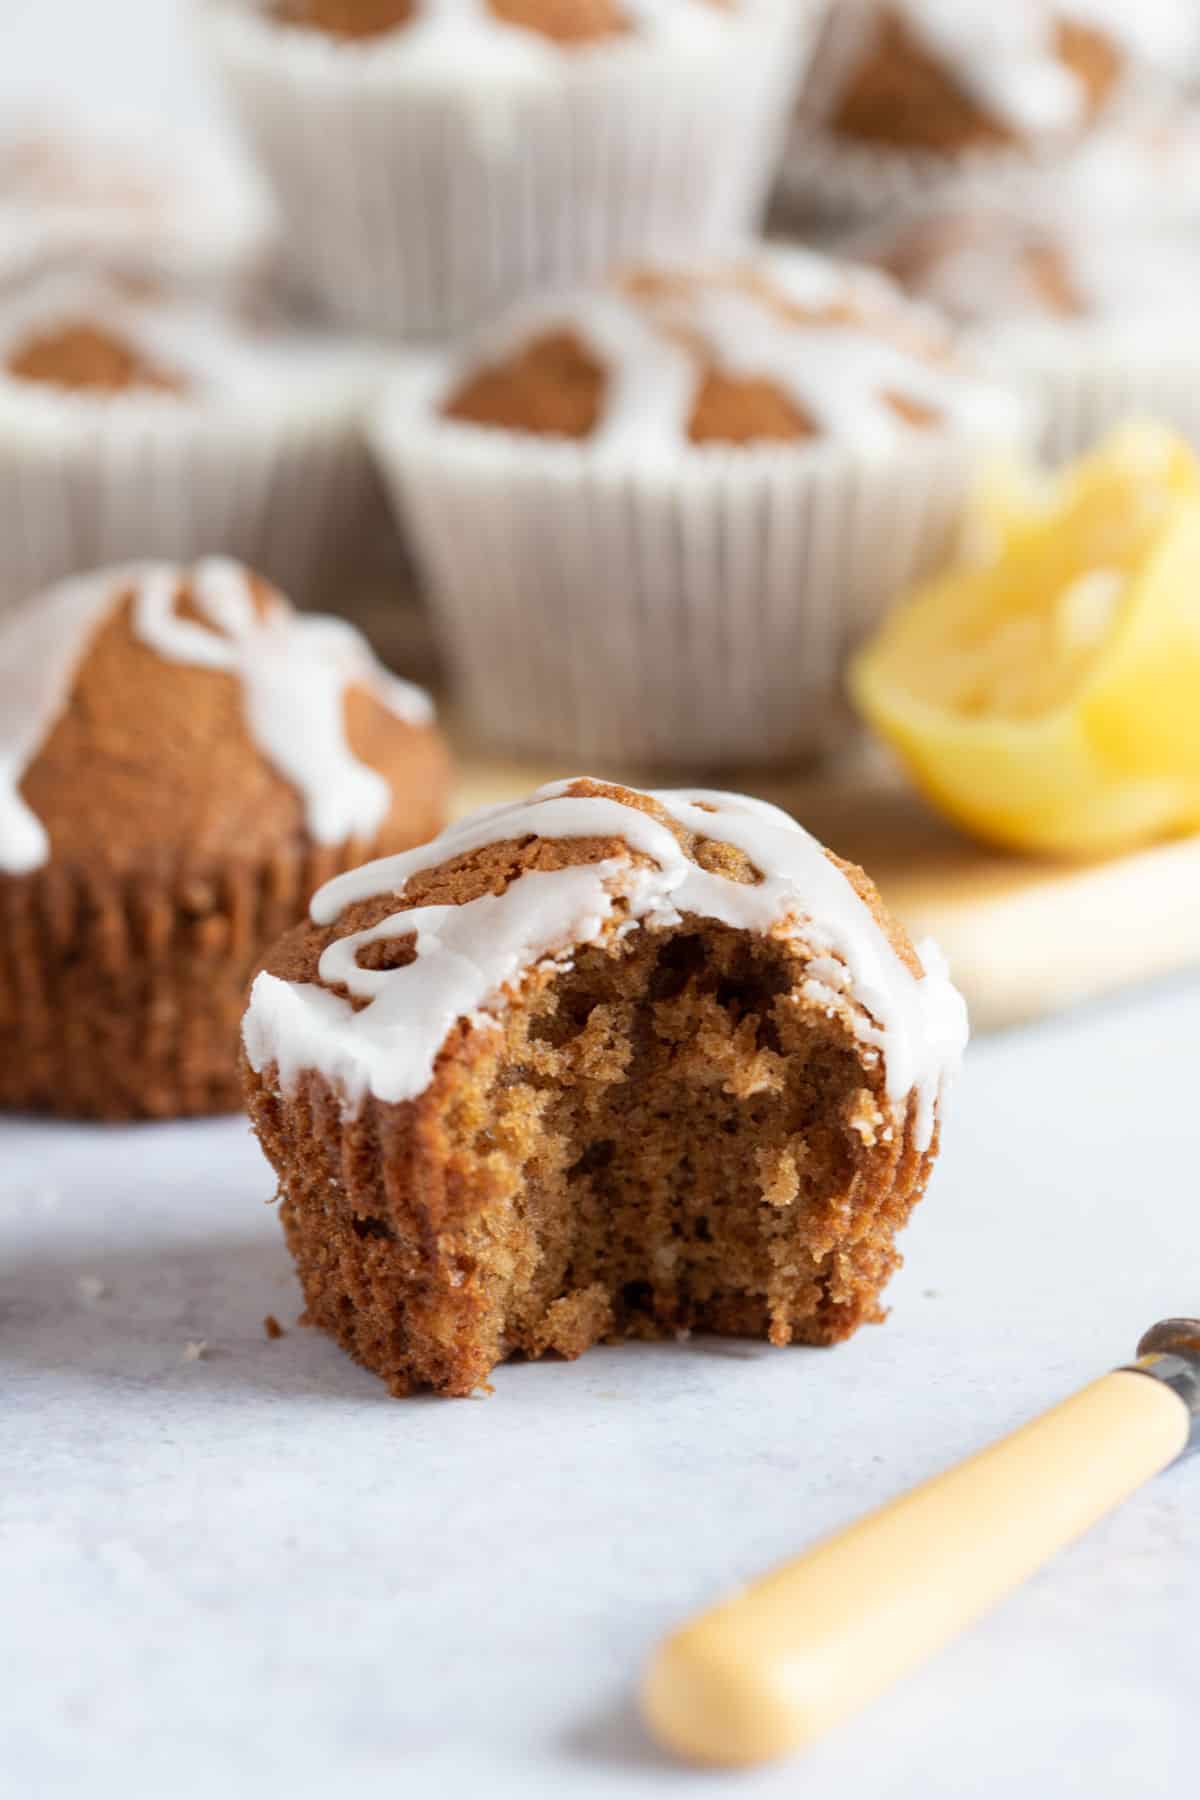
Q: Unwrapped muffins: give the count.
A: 2